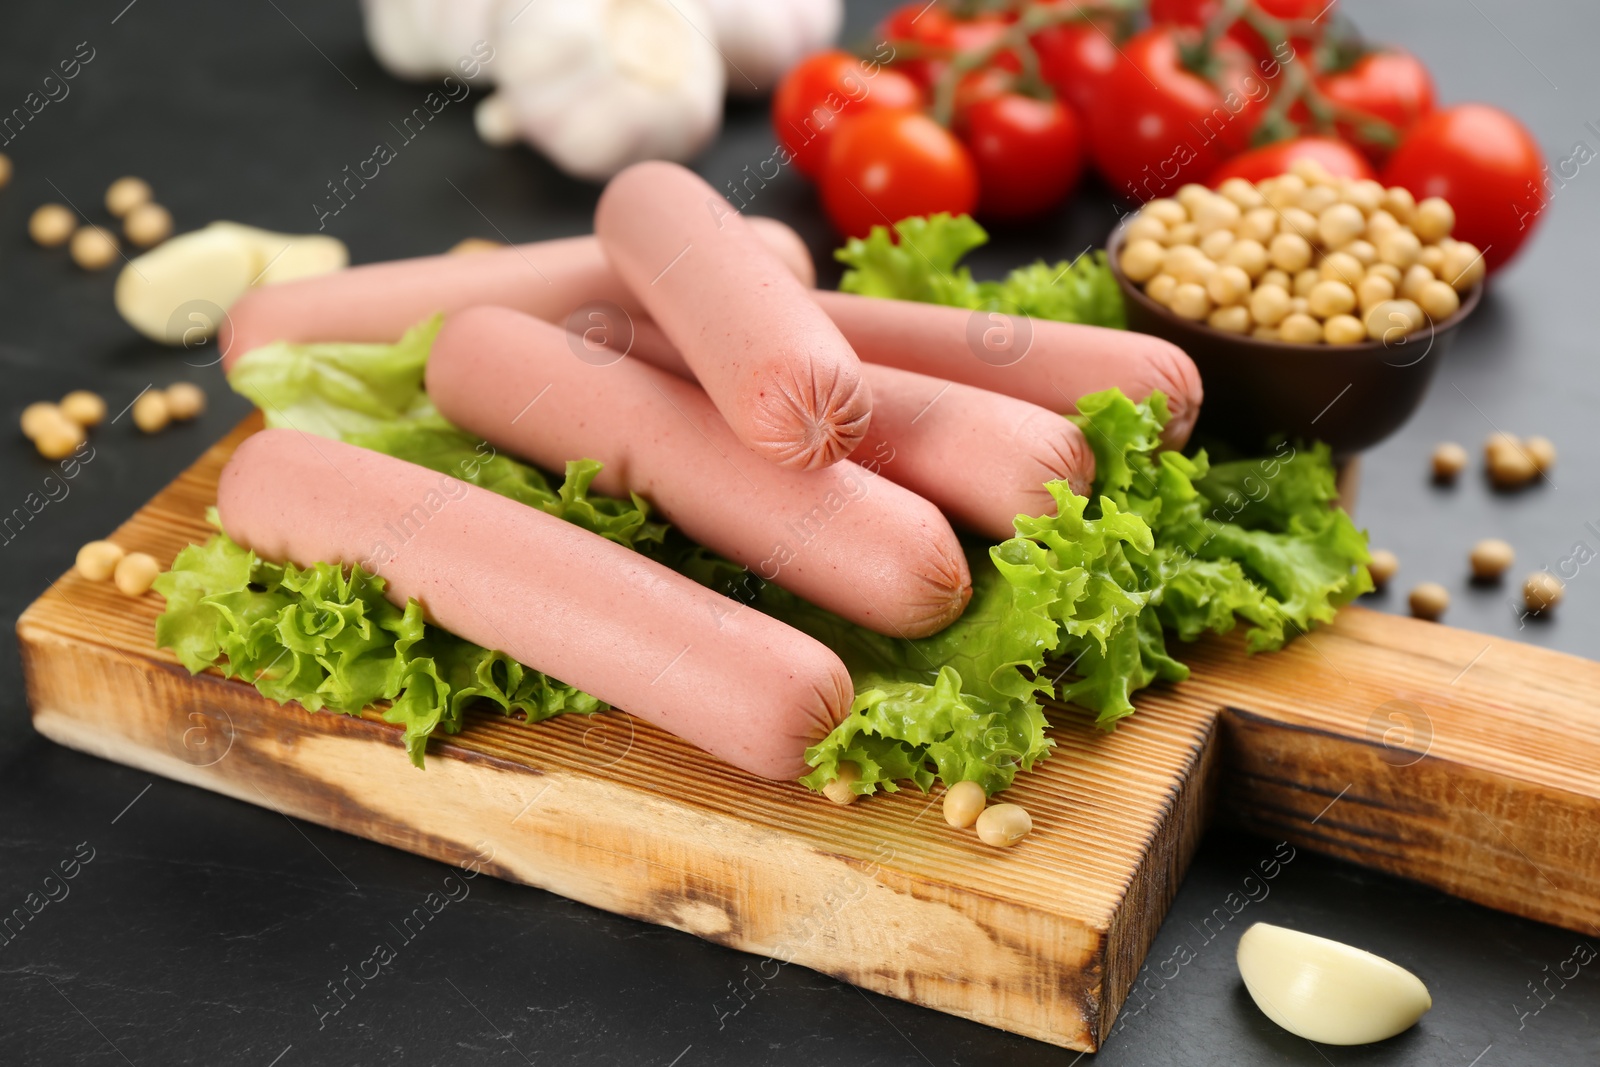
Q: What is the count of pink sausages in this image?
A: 6